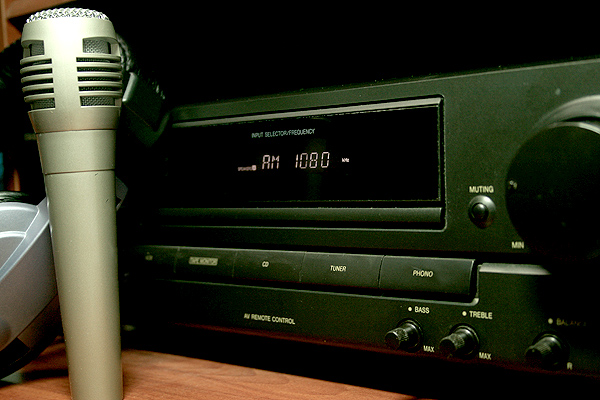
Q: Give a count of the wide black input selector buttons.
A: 5